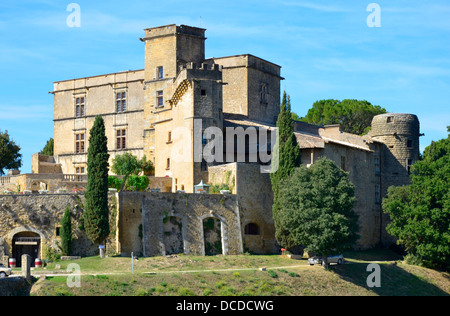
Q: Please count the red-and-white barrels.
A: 2